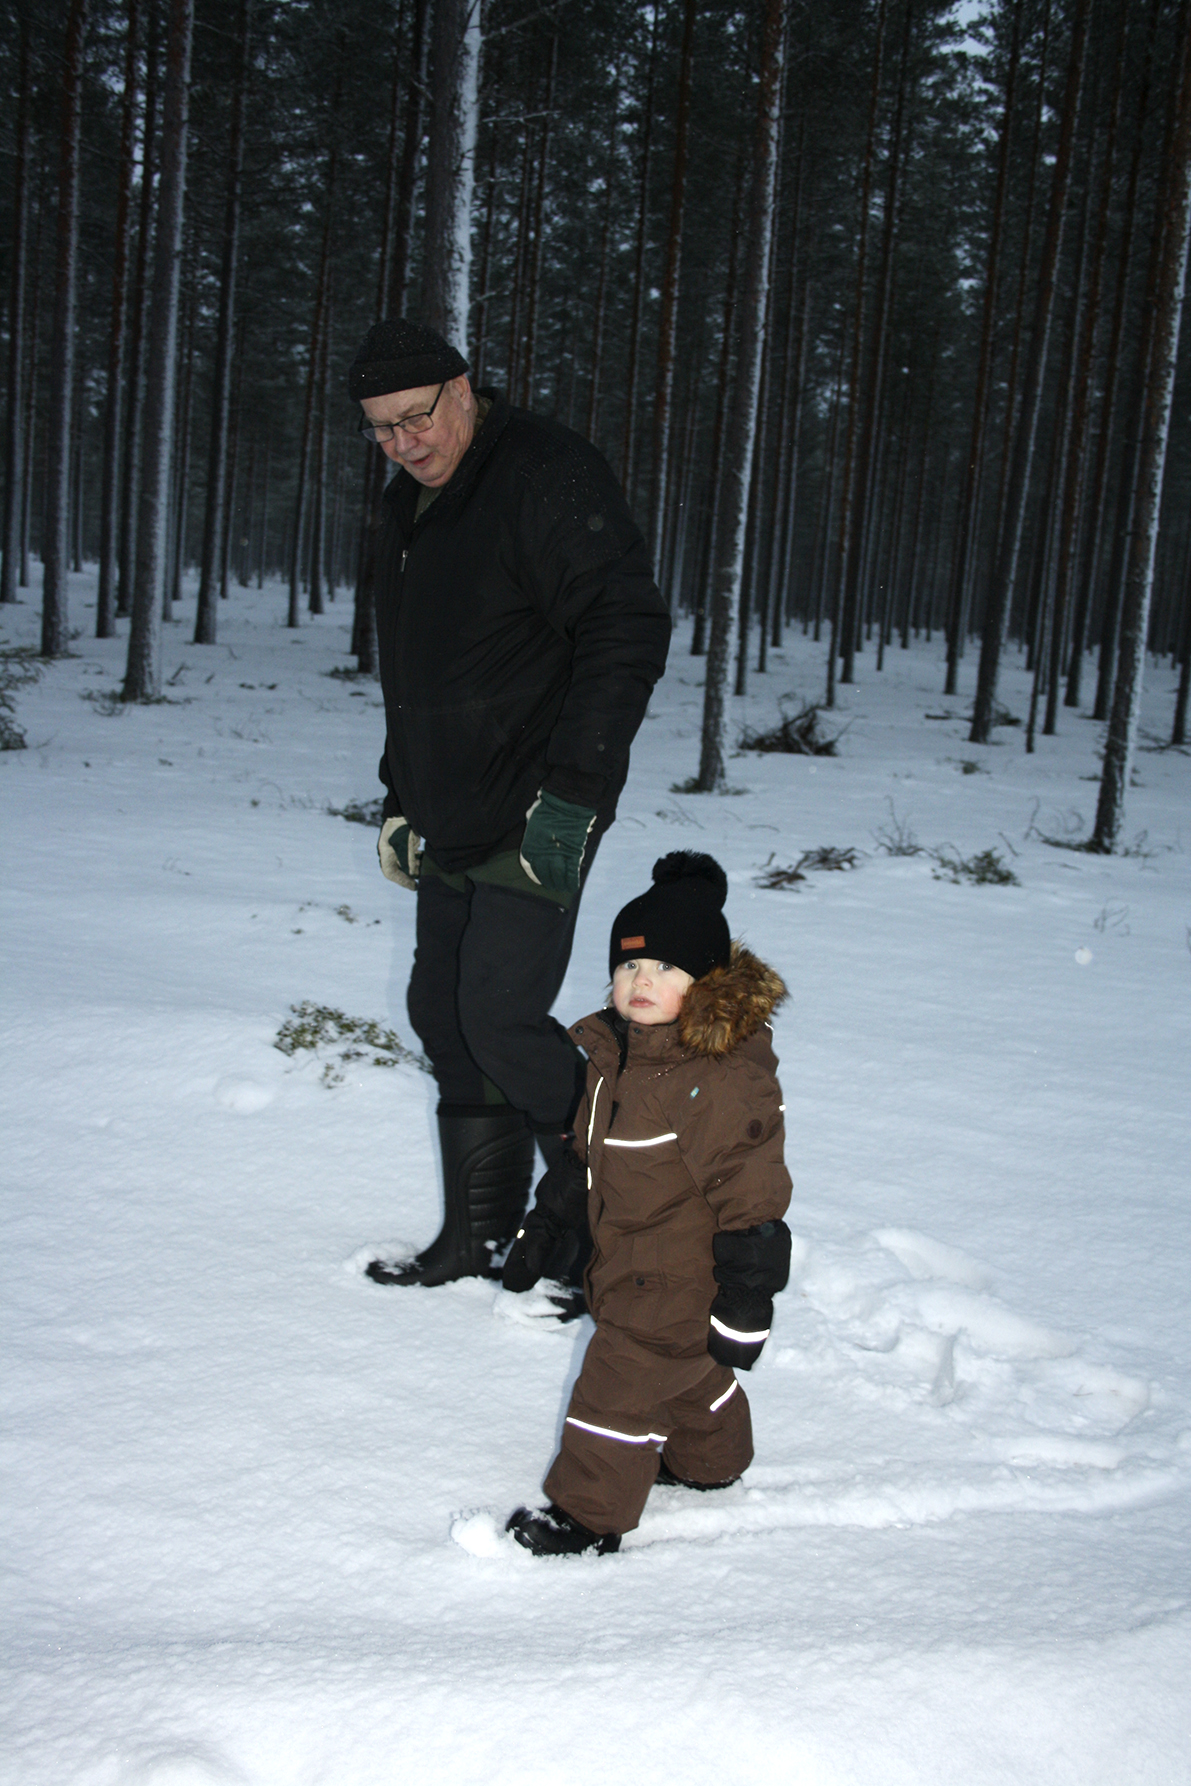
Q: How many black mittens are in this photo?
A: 2